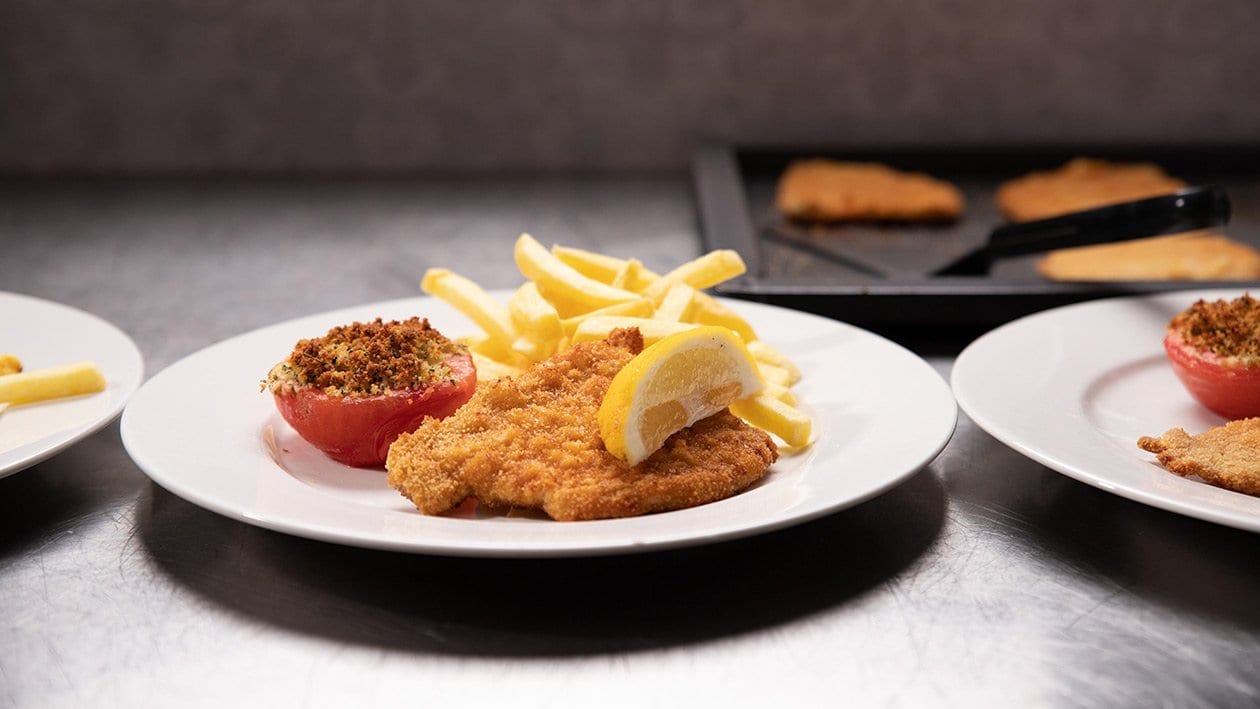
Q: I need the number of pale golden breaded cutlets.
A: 5